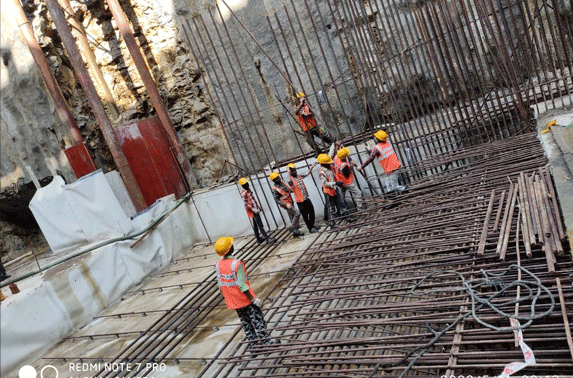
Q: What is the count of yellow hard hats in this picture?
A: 8